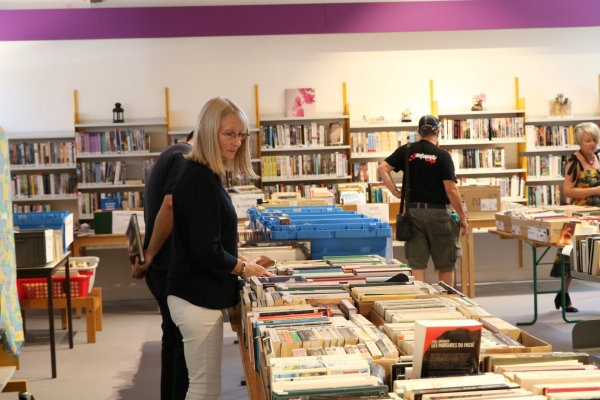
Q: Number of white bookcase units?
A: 7